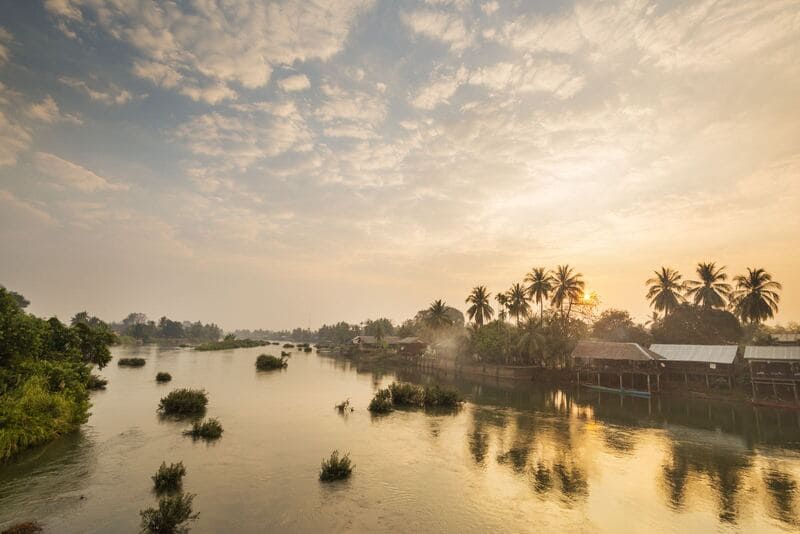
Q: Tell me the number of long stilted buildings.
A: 3